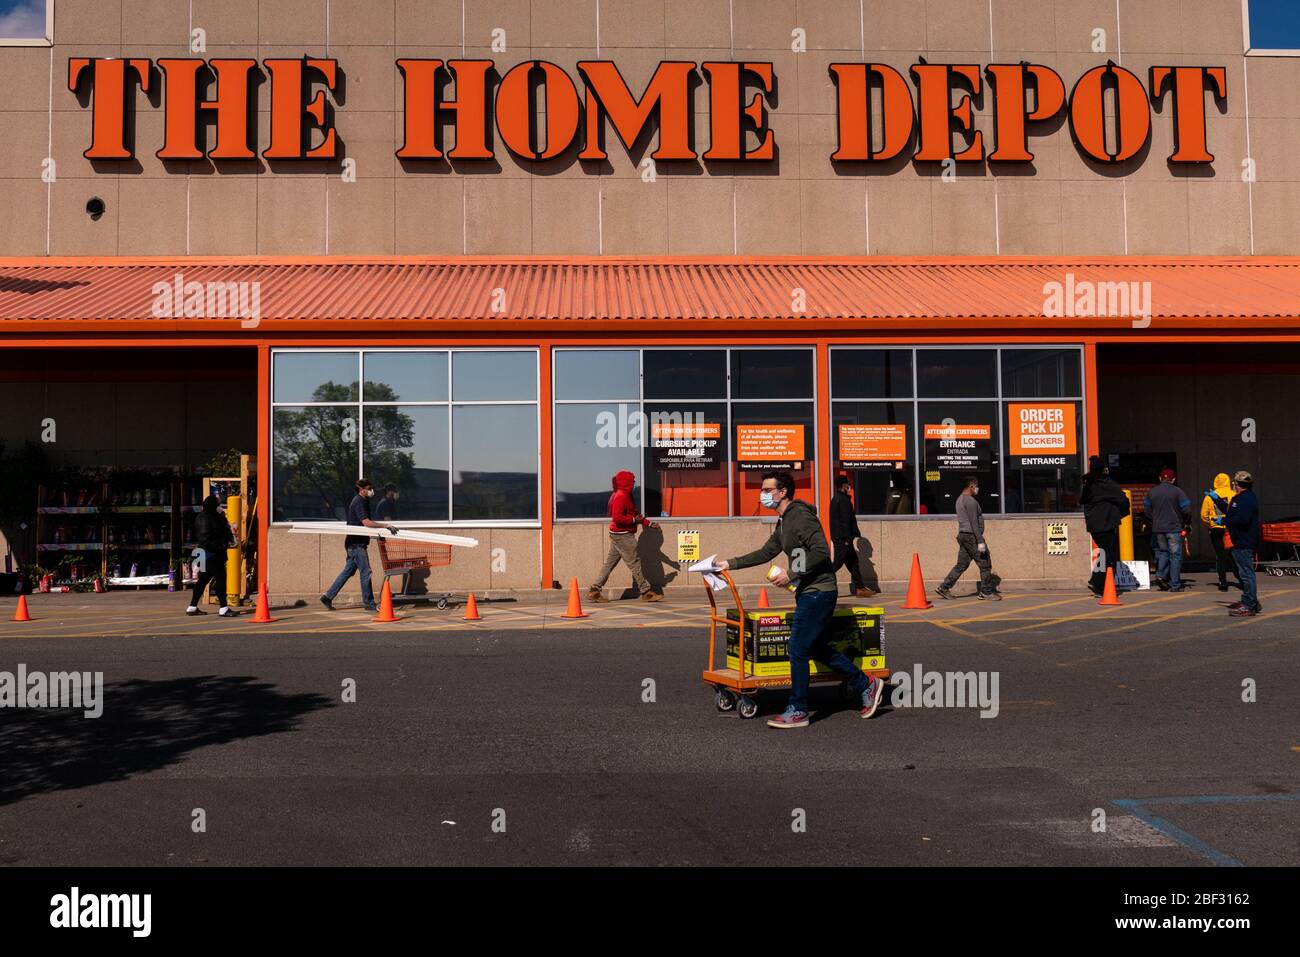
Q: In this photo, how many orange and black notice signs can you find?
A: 5